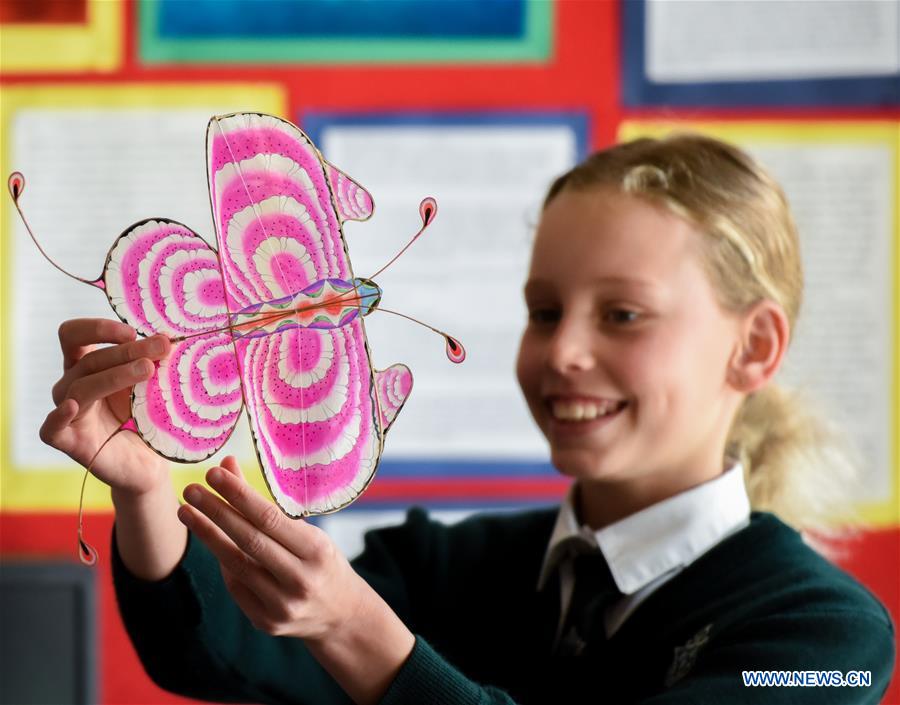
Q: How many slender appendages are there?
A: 4